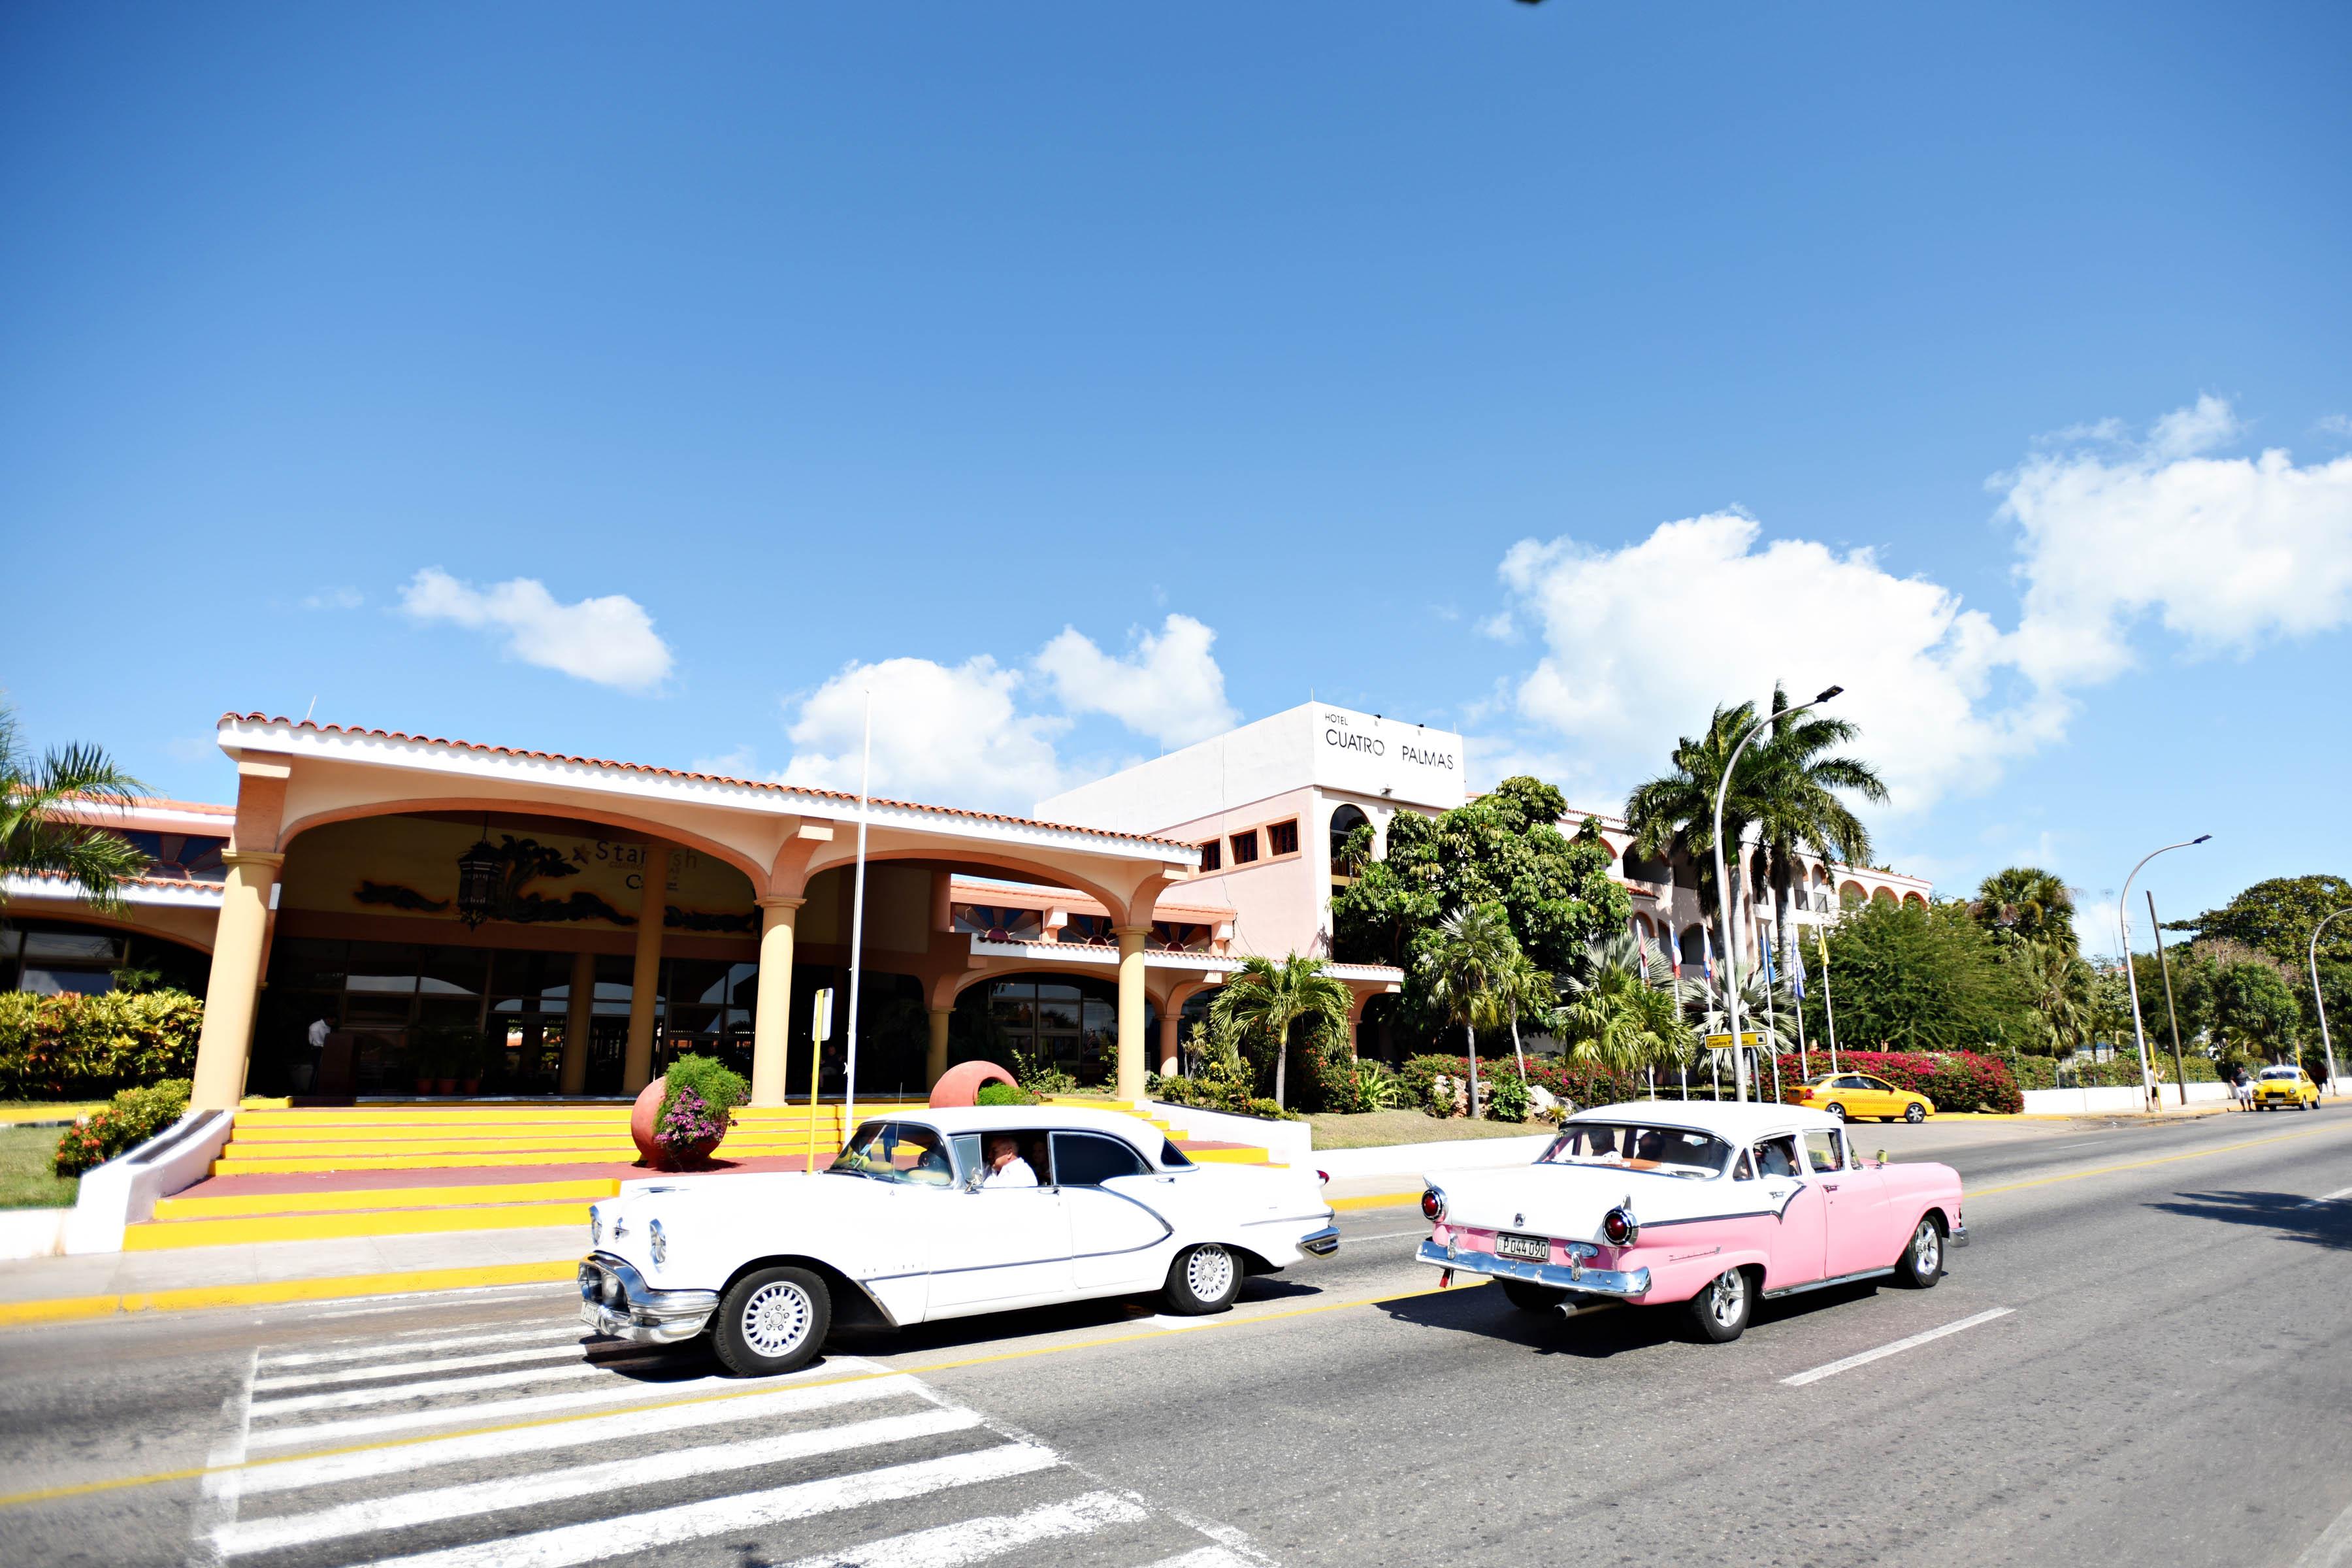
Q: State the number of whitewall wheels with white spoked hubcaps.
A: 2